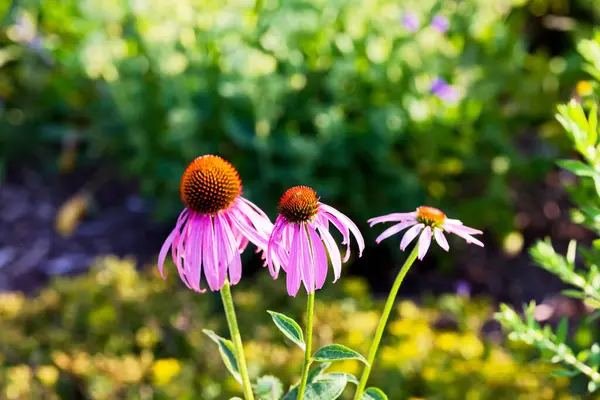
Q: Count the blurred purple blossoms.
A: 3